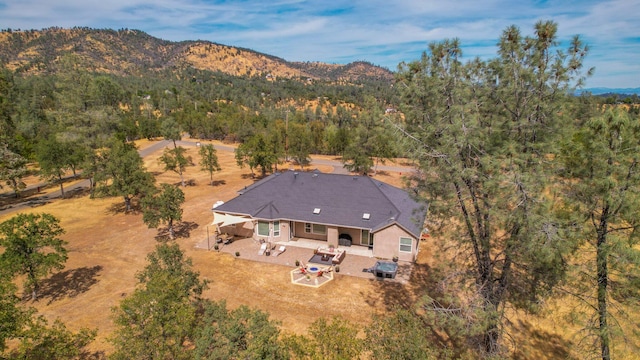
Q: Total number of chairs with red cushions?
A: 2